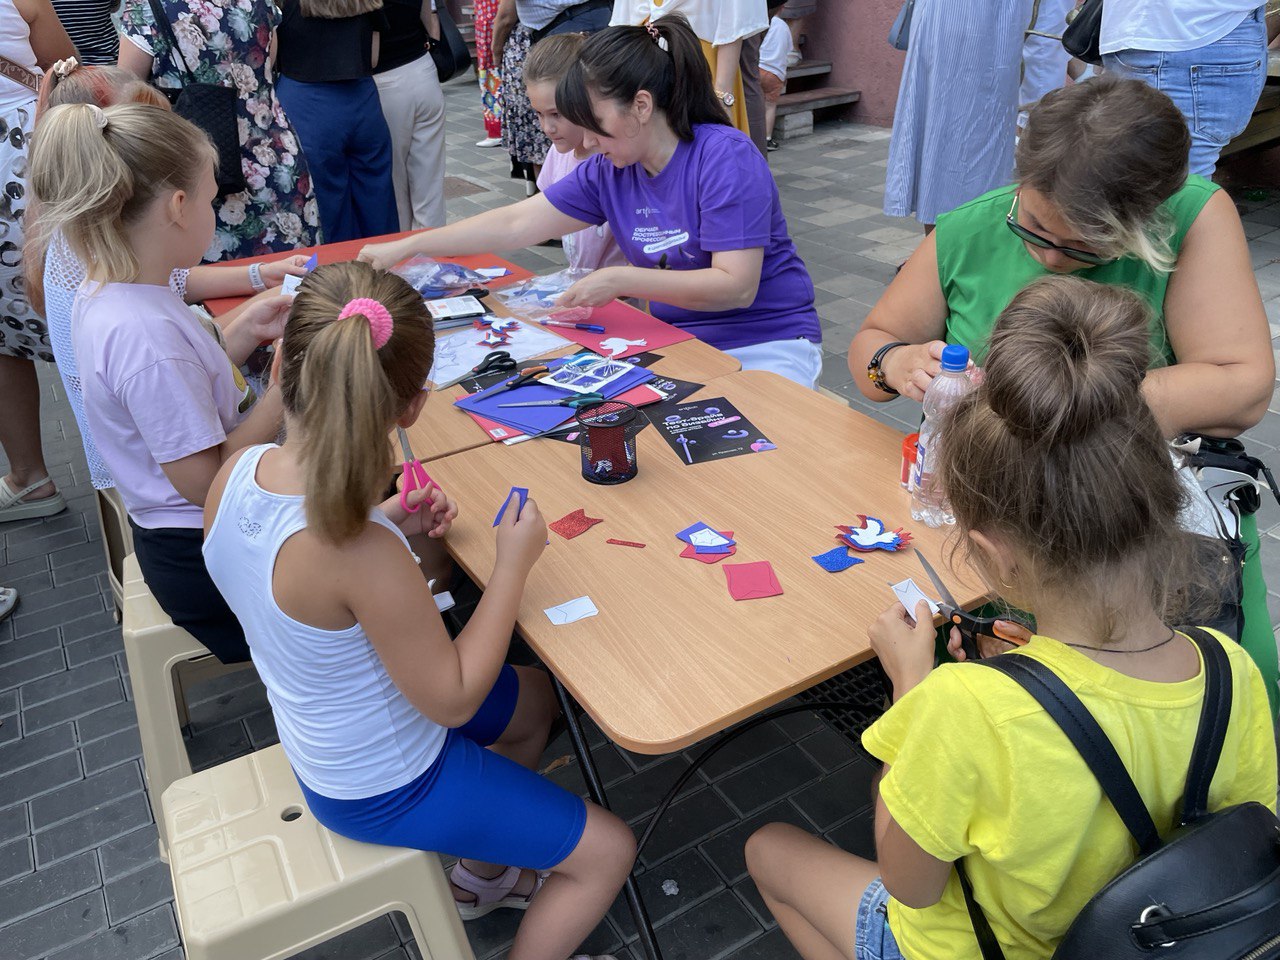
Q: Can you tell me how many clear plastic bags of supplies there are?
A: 2